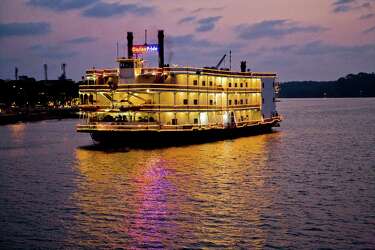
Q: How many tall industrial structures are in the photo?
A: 3